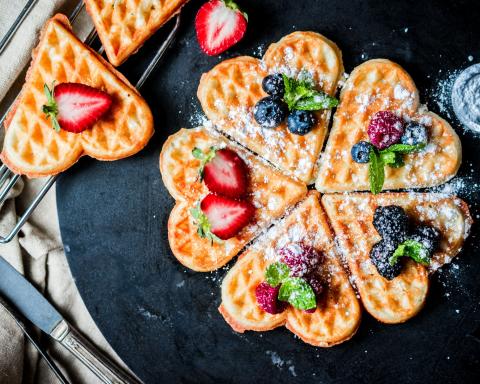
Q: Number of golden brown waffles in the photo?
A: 7